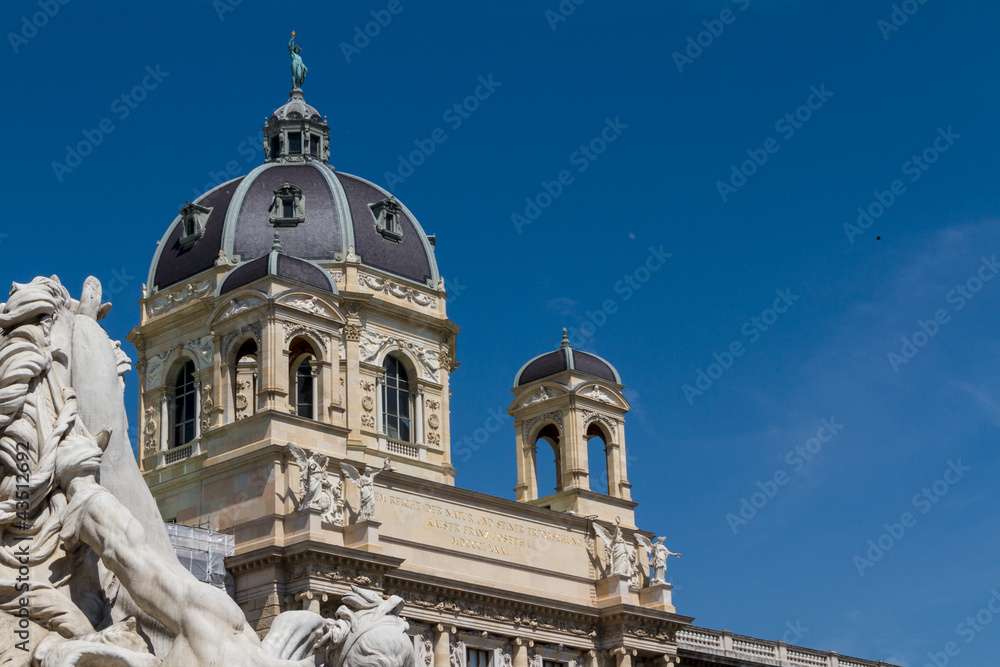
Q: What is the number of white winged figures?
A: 4